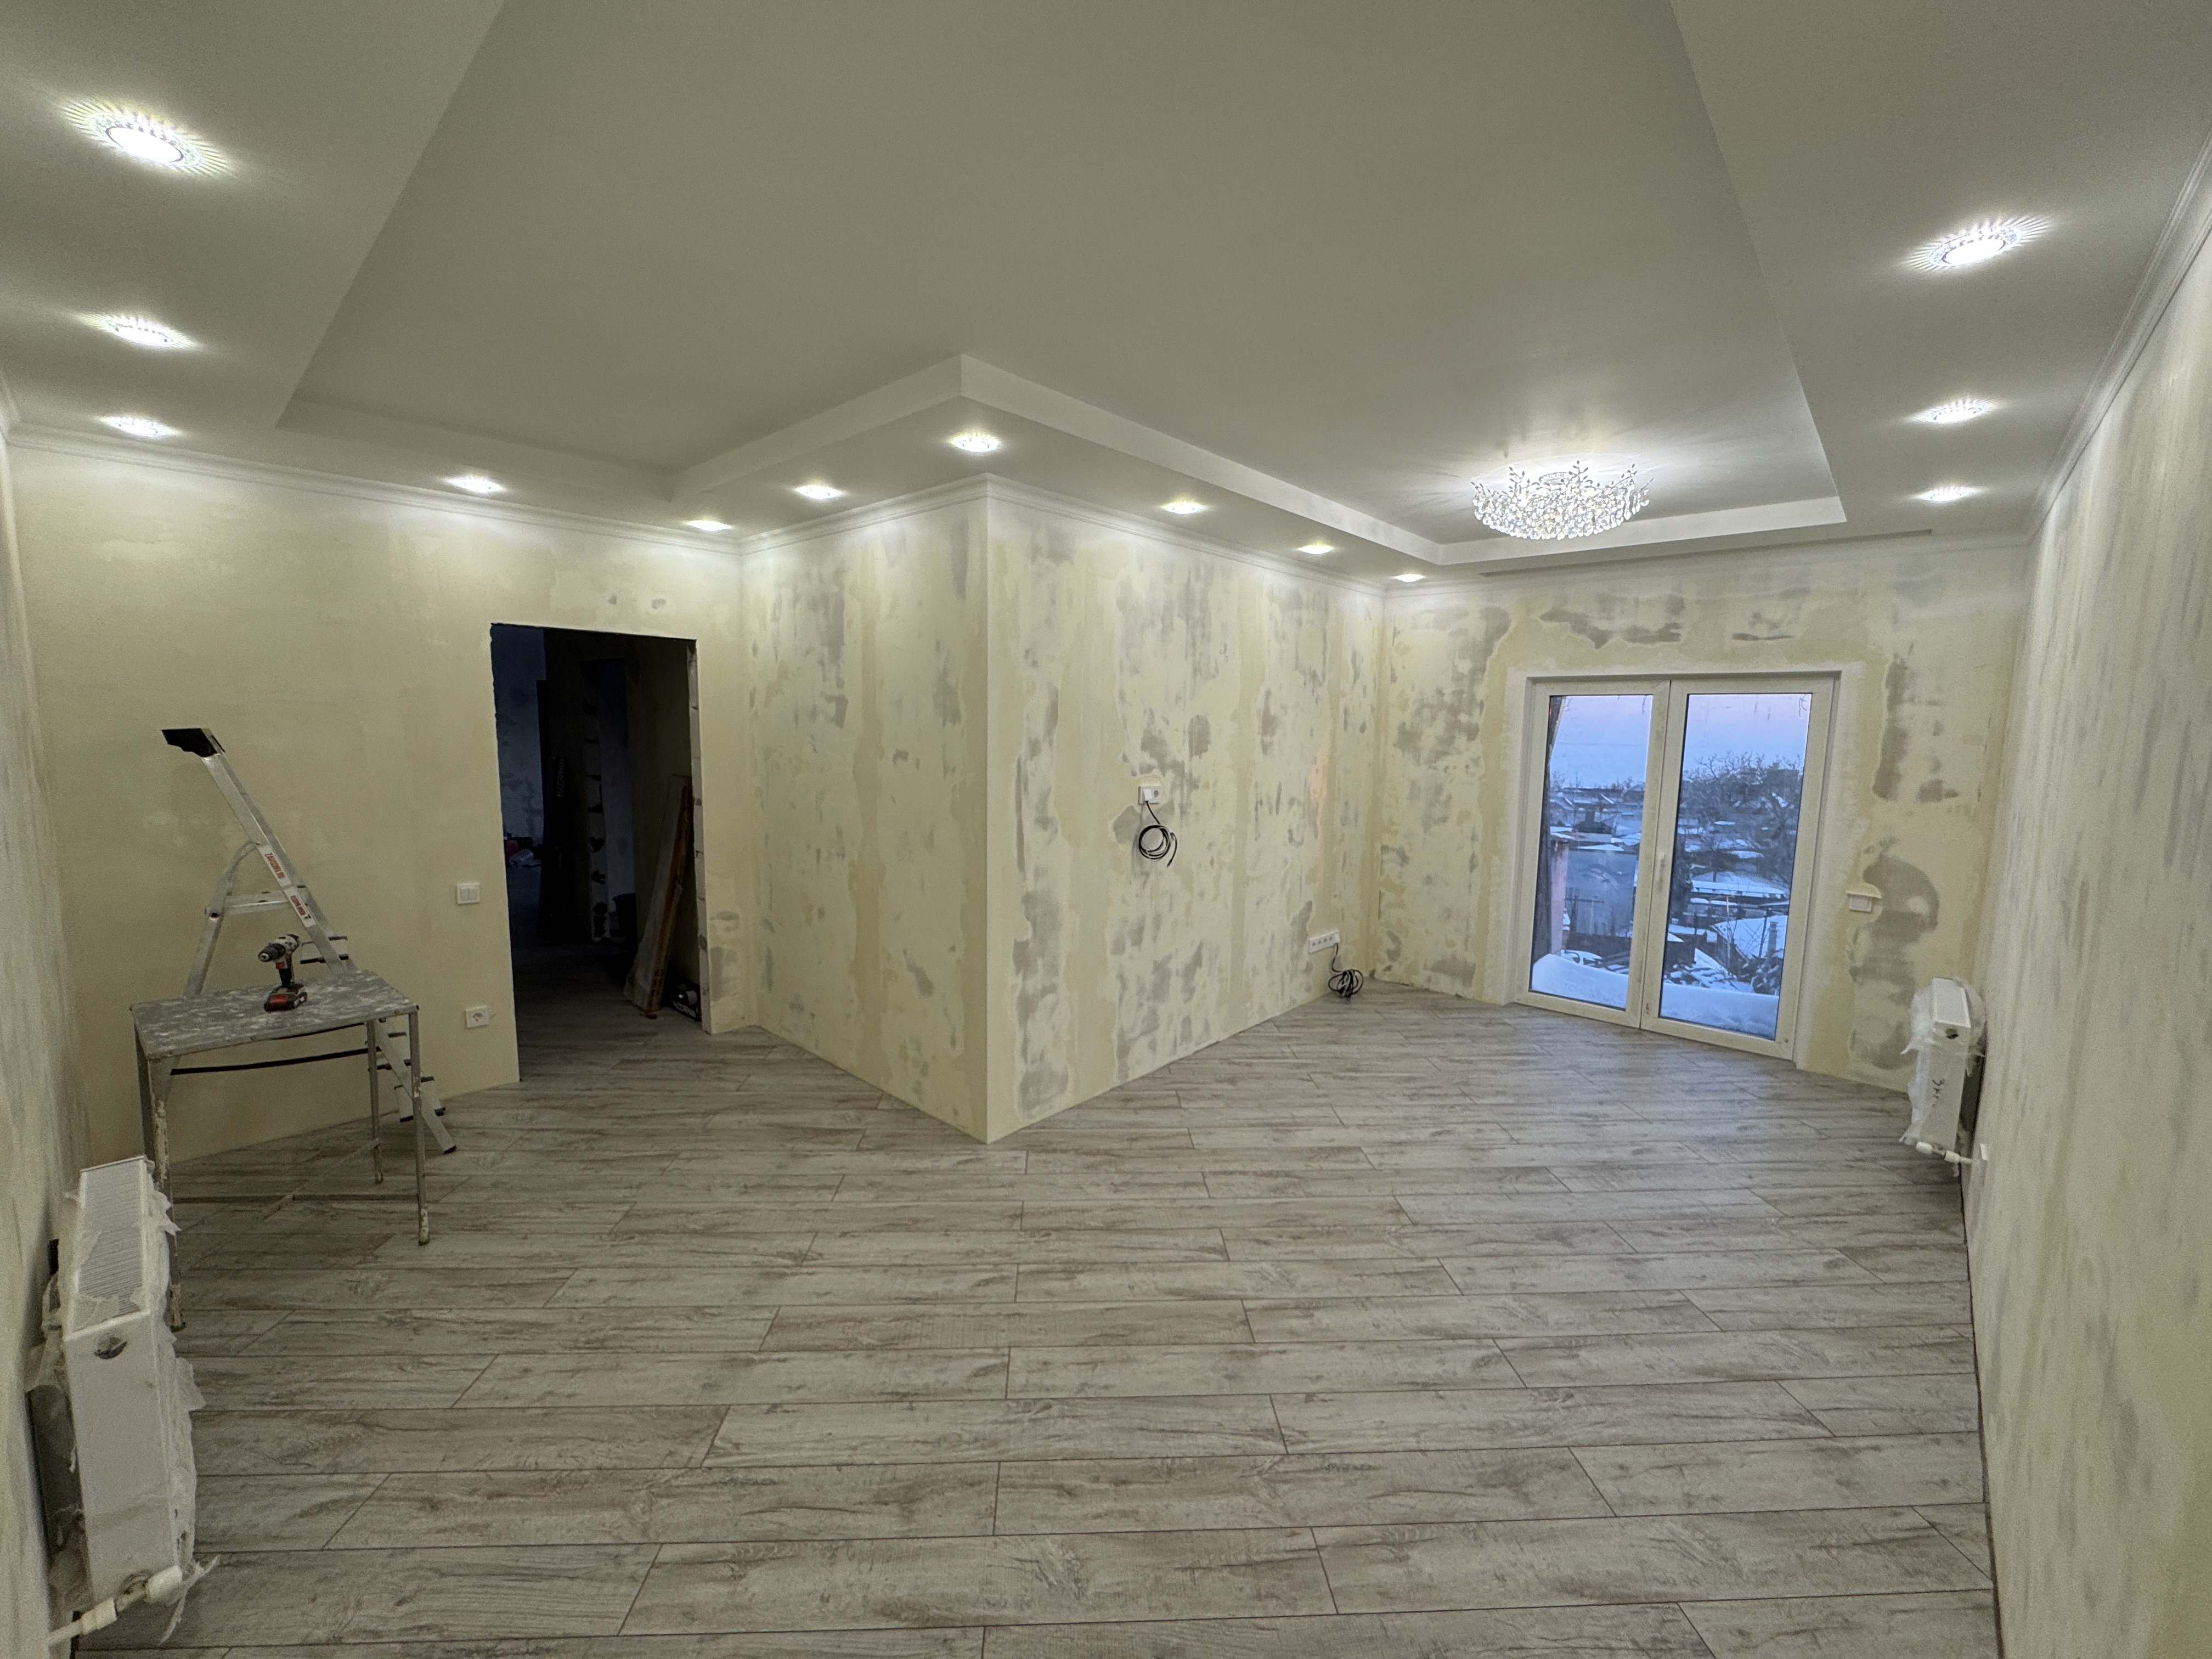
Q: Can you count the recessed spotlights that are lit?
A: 13